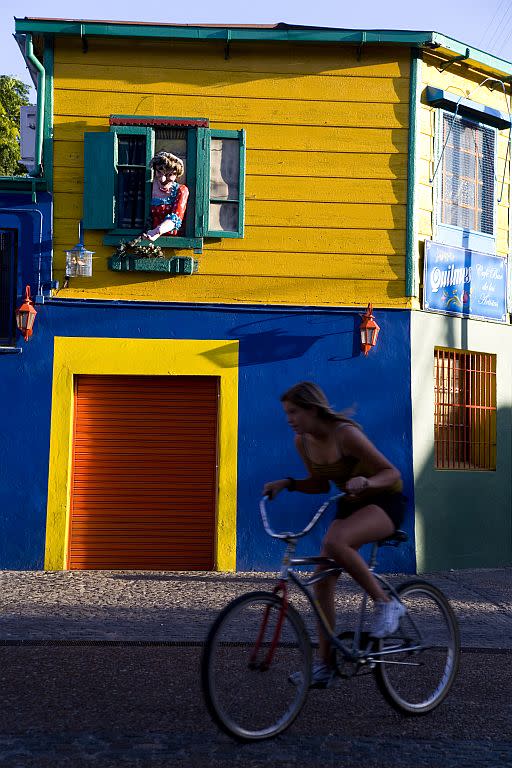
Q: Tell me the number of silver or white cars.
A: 0